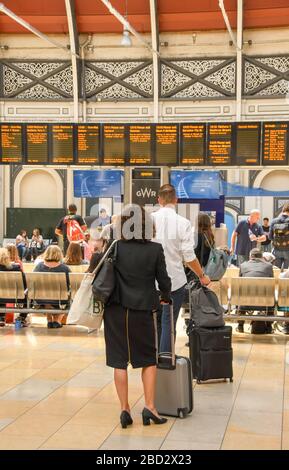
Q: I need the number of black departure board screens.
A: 11